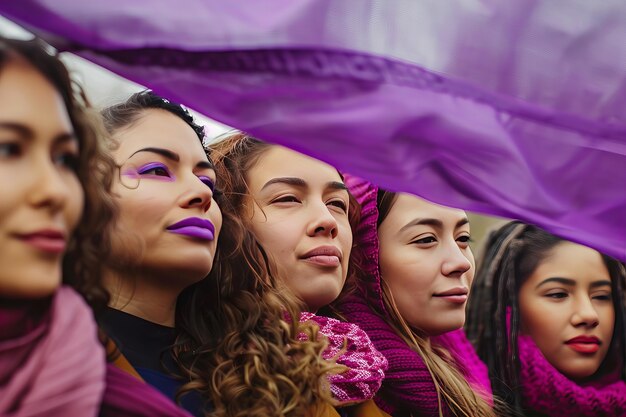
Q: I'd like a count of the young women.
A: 5